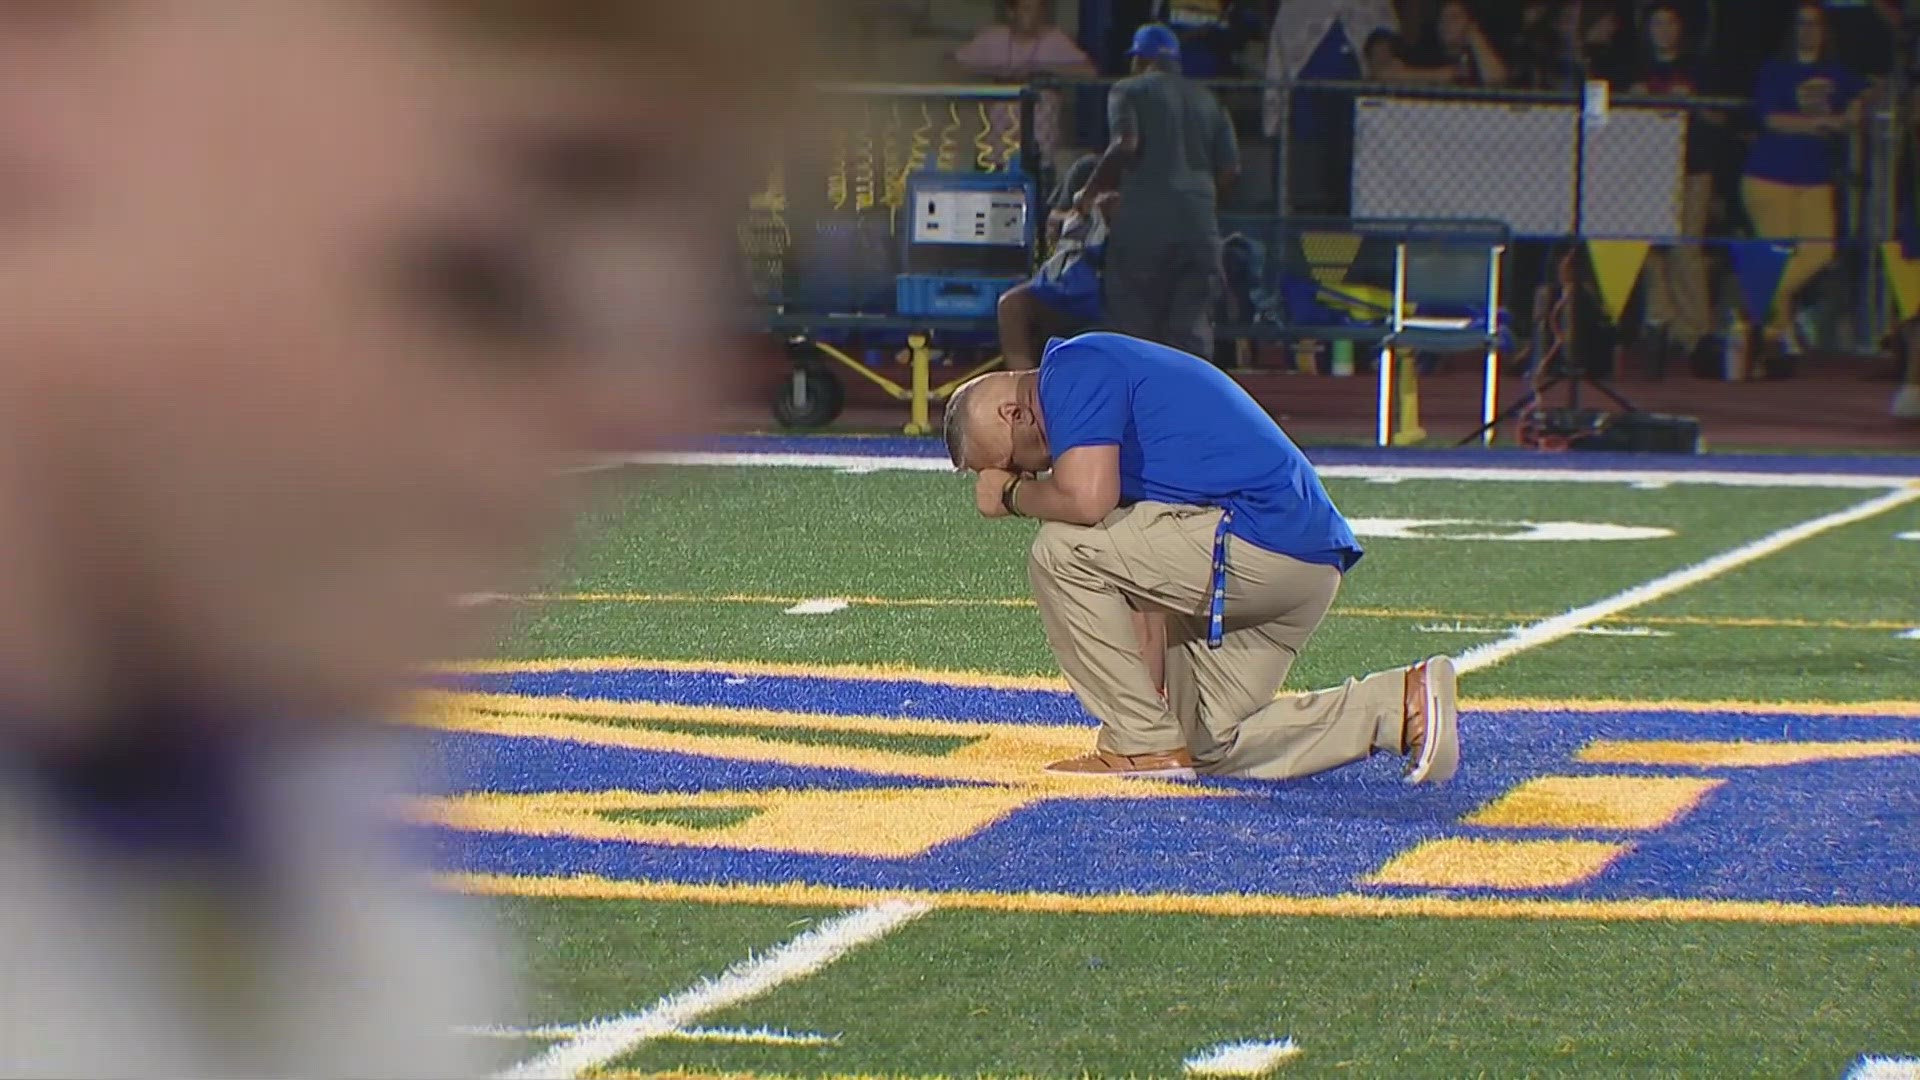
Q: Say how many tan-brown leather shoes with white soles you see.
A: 2